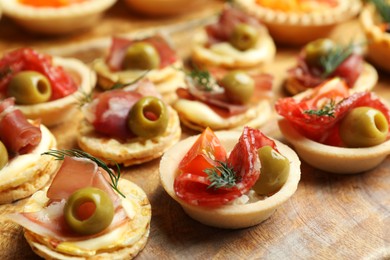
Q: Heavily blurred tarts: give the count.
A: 4